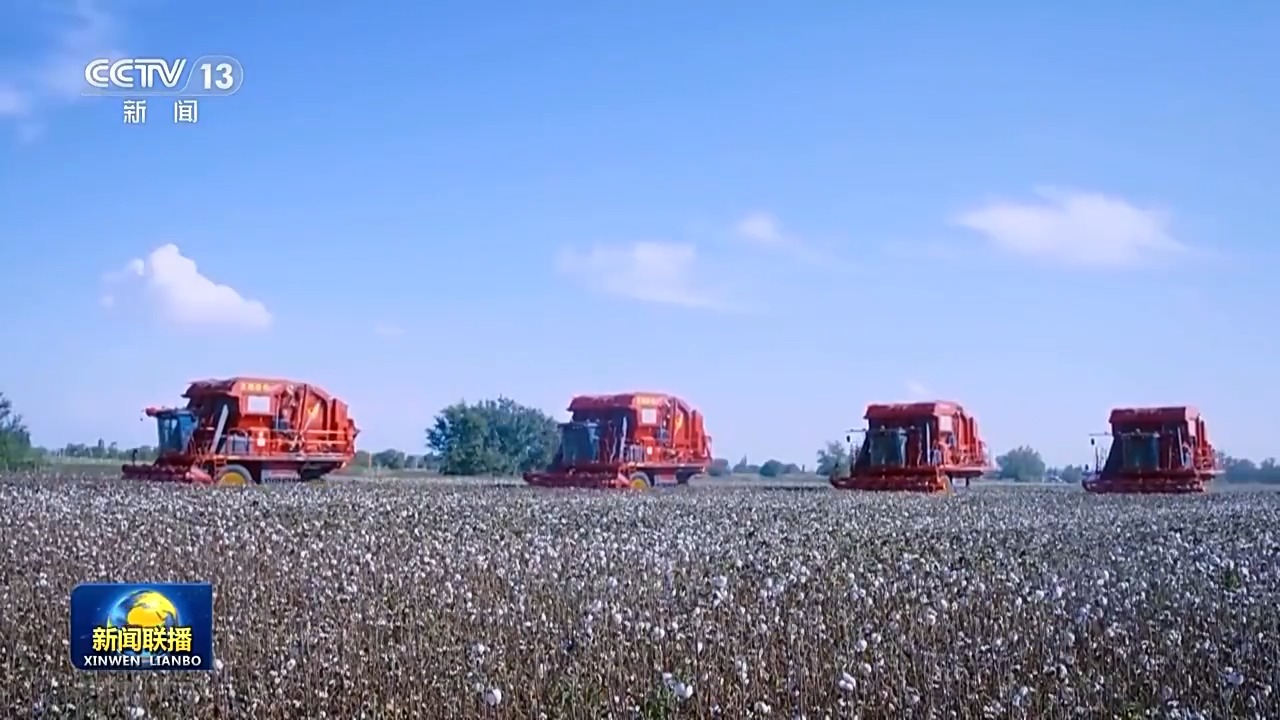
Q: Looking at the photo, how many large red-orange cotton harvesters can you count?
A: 4